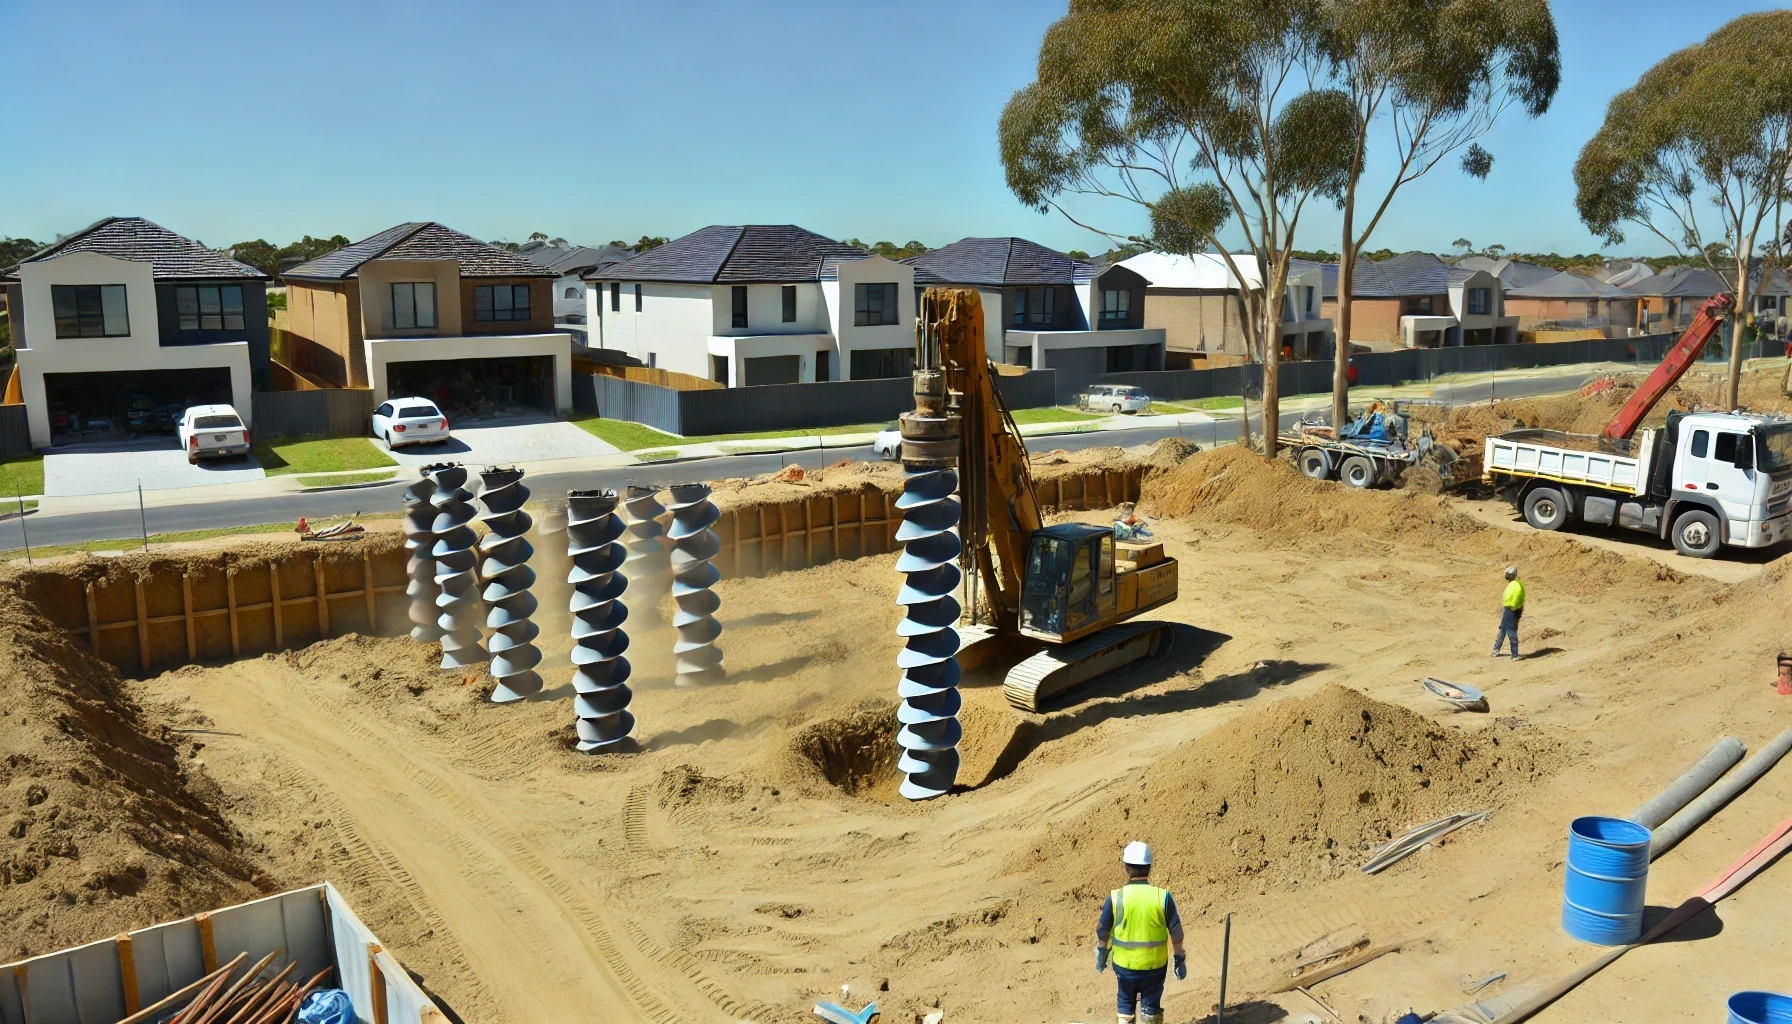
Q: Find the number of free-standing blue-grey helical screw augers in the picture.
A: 6